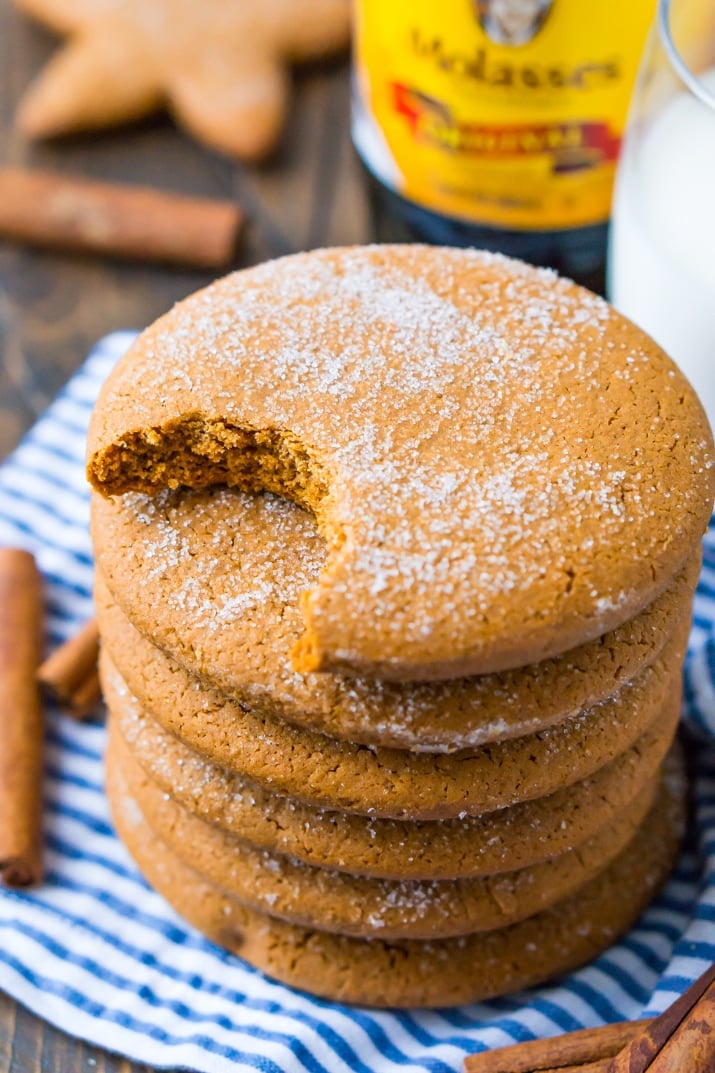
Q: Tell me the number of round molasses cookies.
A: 6